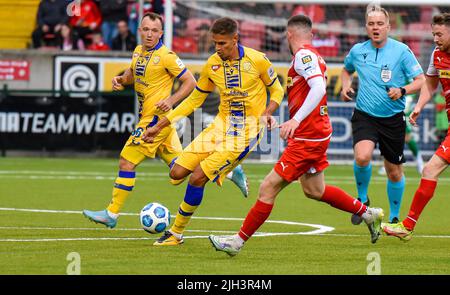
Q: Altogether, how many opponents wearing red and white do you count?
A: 2